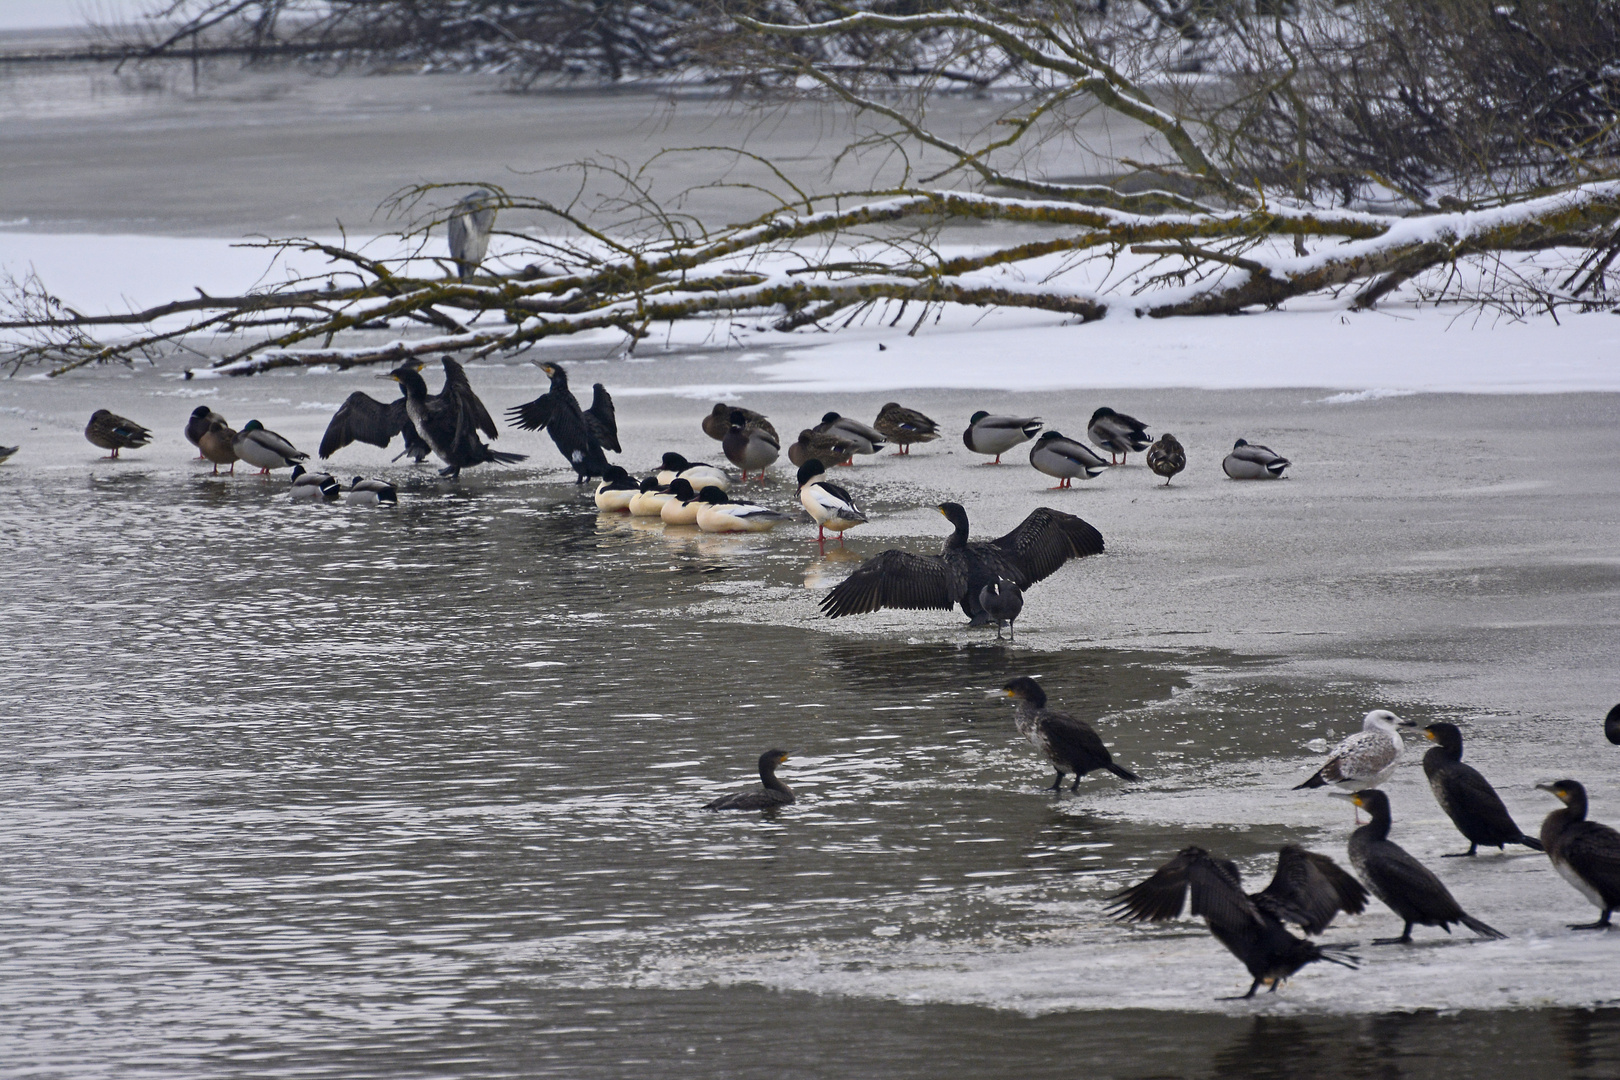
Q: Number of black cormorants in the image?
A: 10